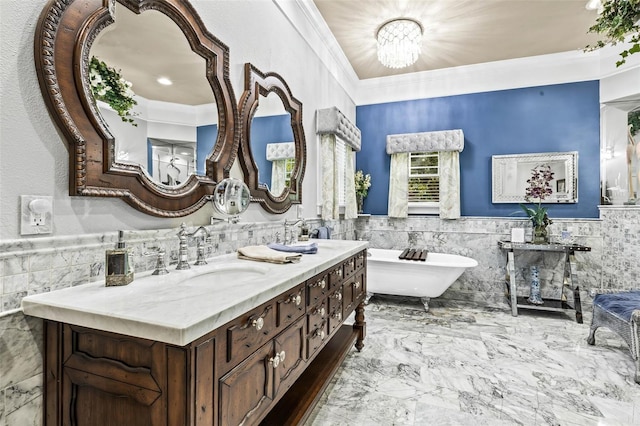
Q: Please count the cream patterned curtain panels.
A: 4